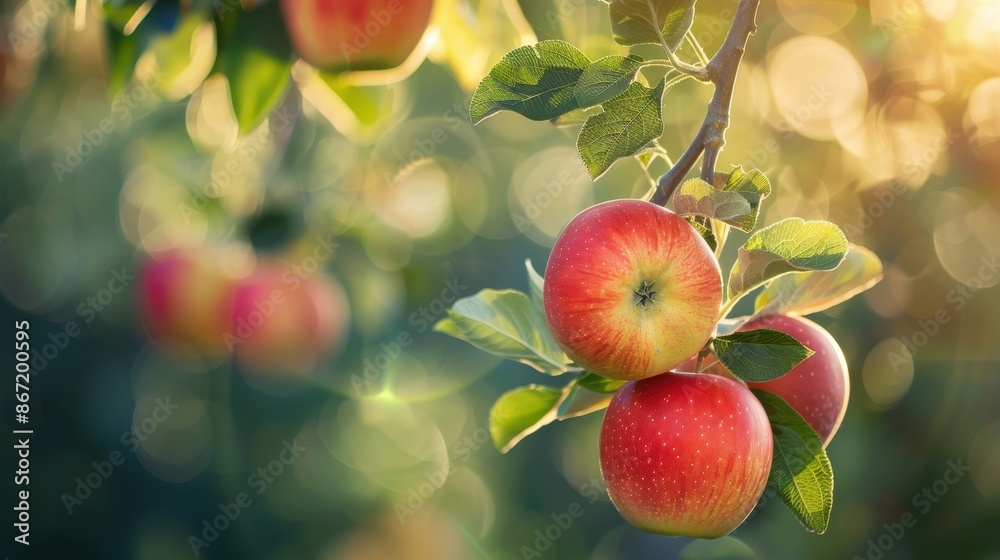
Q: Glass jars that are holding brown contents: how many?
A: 0